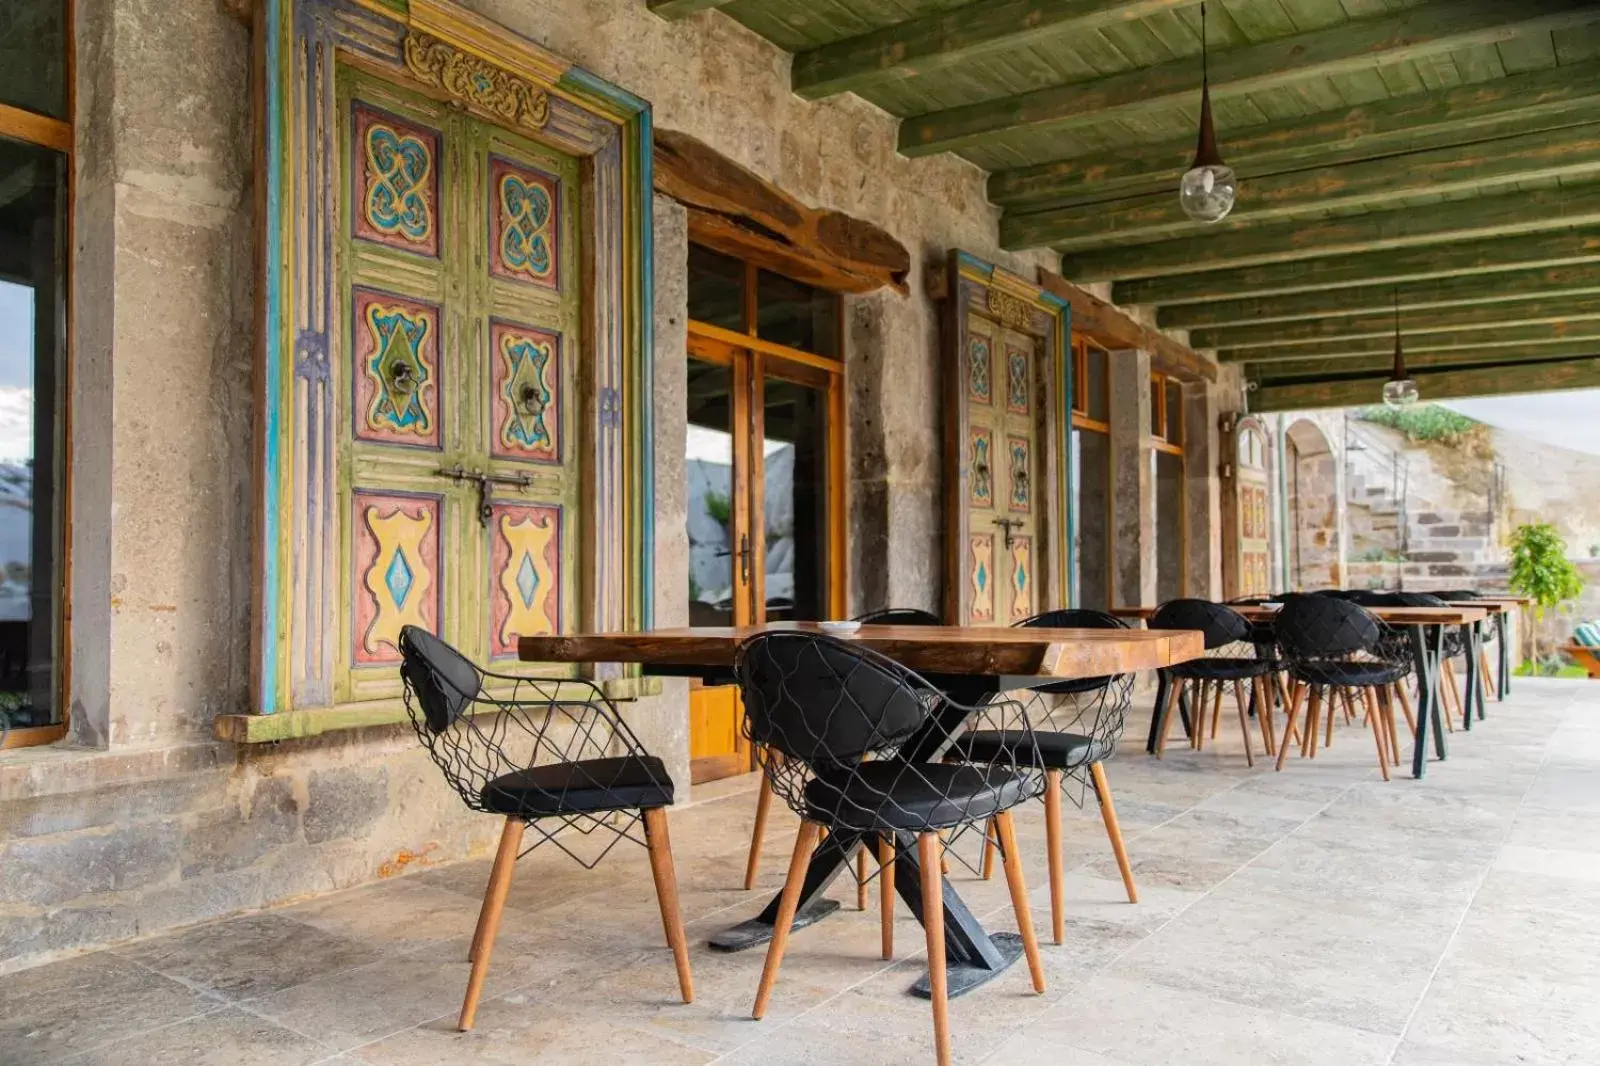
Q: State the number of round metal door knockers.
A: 4